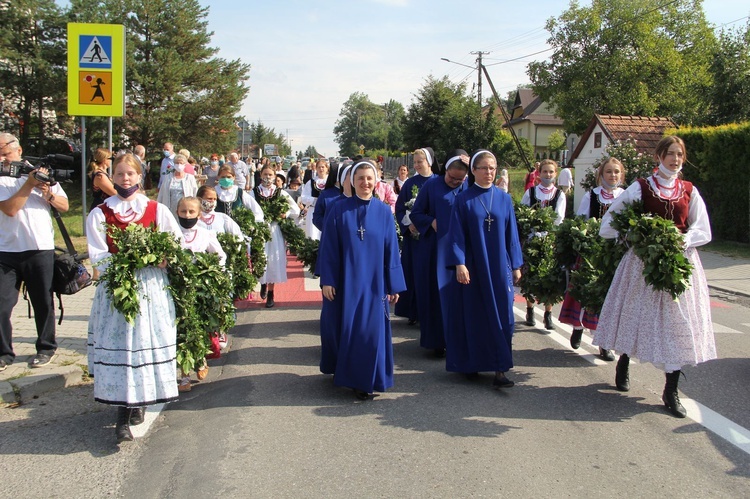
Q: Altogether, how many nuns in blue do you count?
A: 6